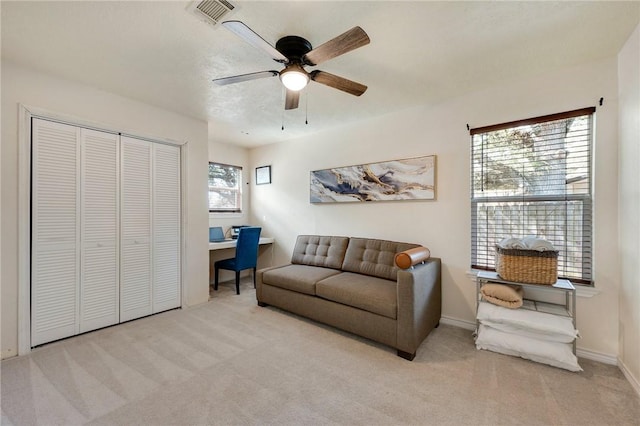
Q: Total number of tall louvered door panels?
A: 4